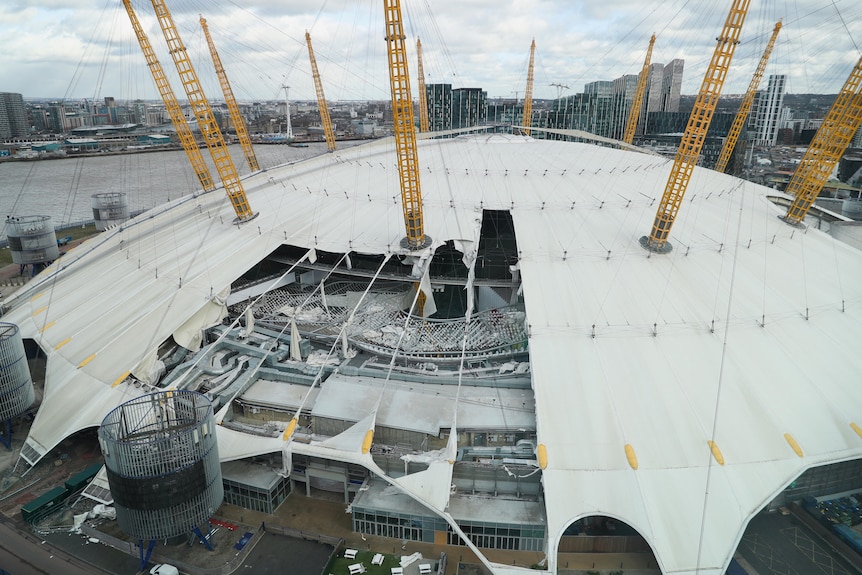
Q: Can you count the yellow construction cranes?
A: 12